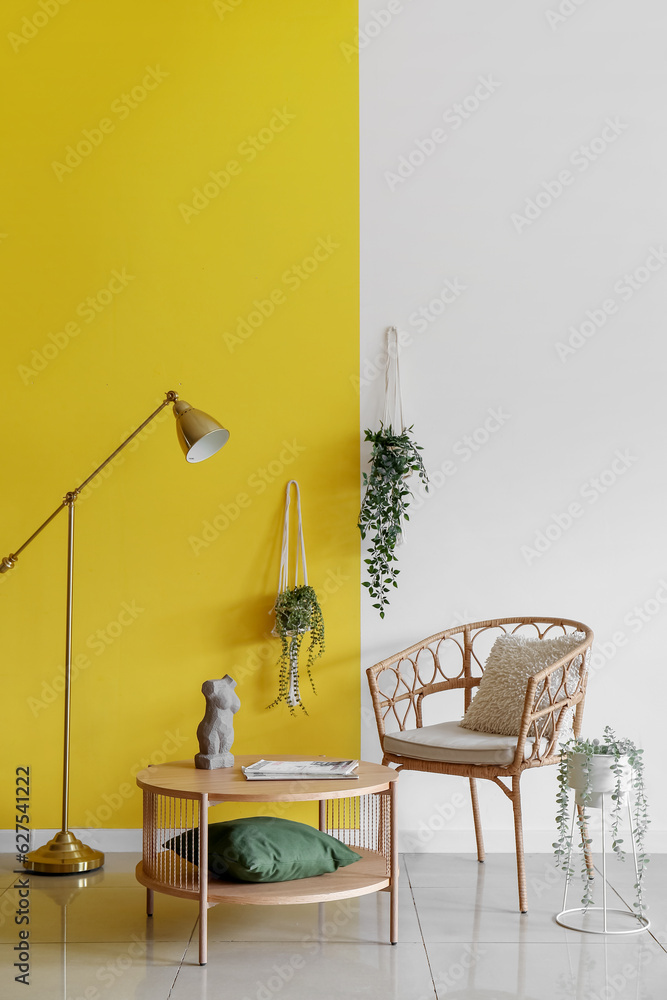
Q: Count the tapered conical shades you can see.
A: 1